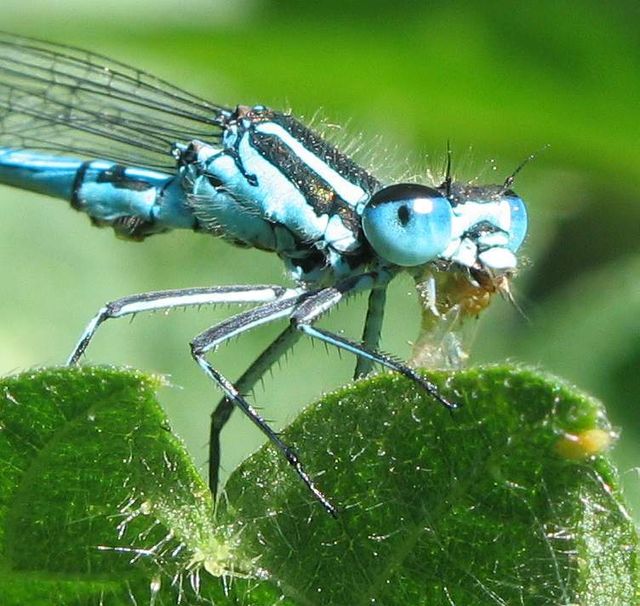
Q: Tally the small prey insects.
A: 1